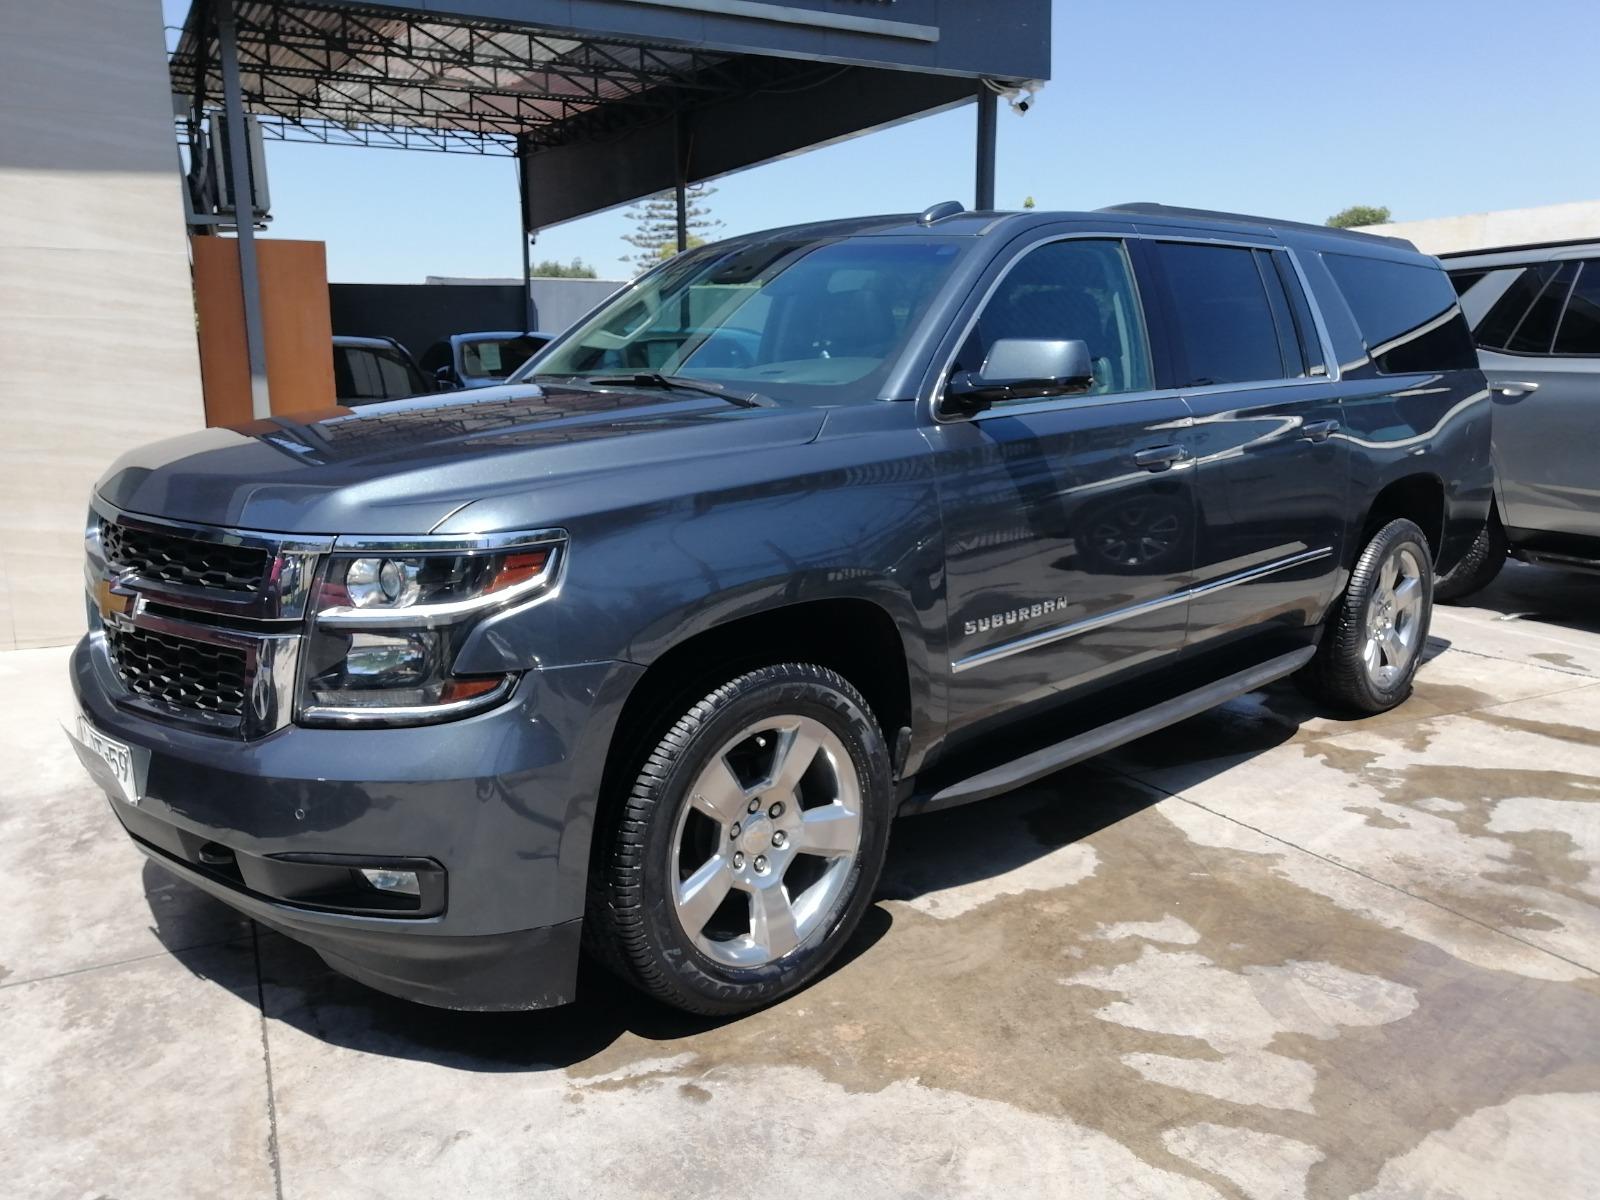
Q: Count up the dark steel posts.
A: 4